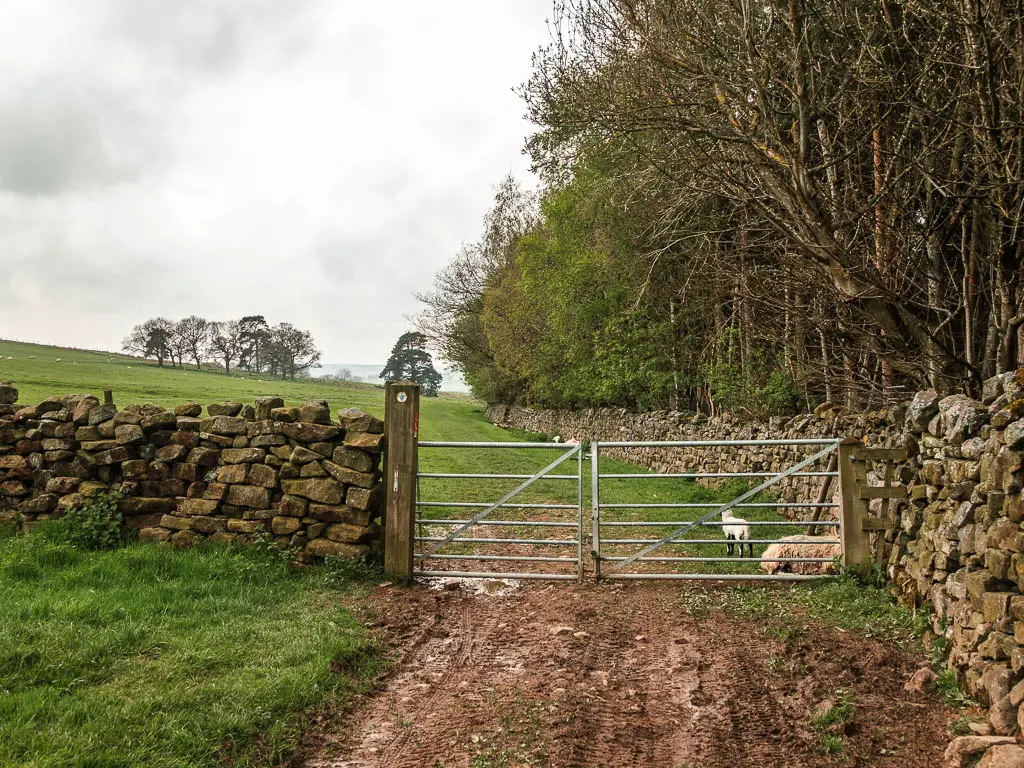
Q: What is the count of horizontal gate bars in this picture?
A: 14